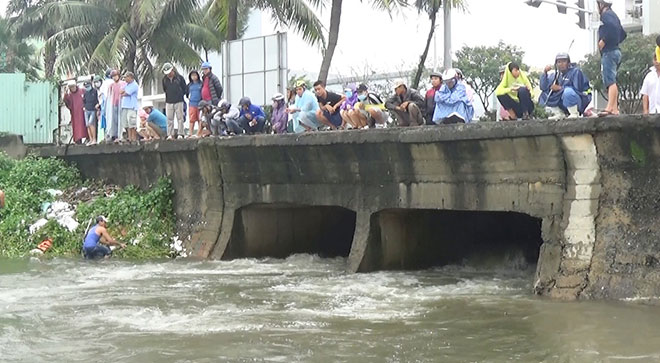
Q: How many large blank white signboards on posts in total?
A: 1